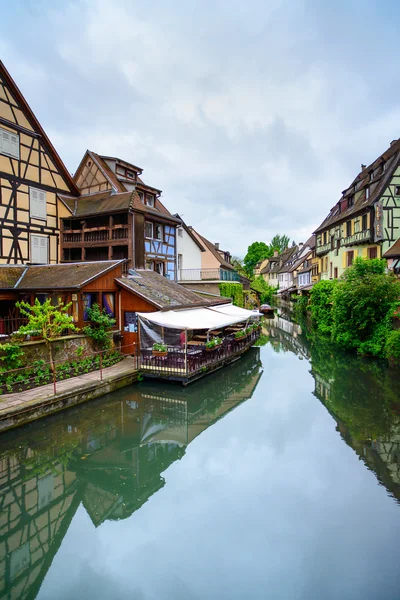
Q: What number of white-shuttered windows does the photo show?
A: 3